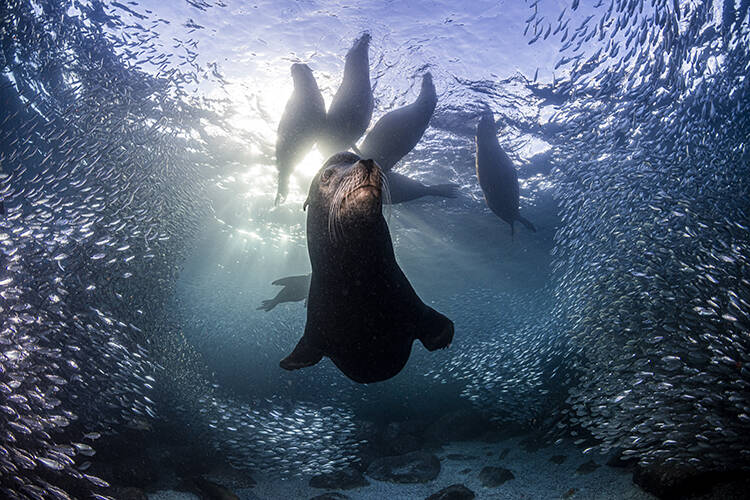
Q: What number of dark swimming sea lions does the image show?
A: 7